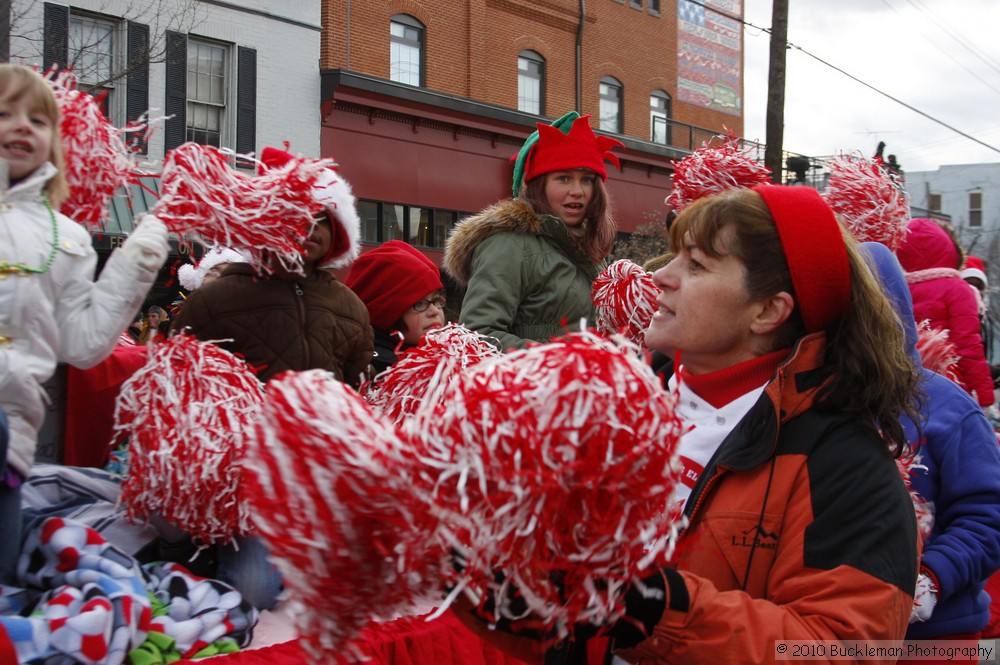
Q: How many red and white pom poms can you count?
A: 11